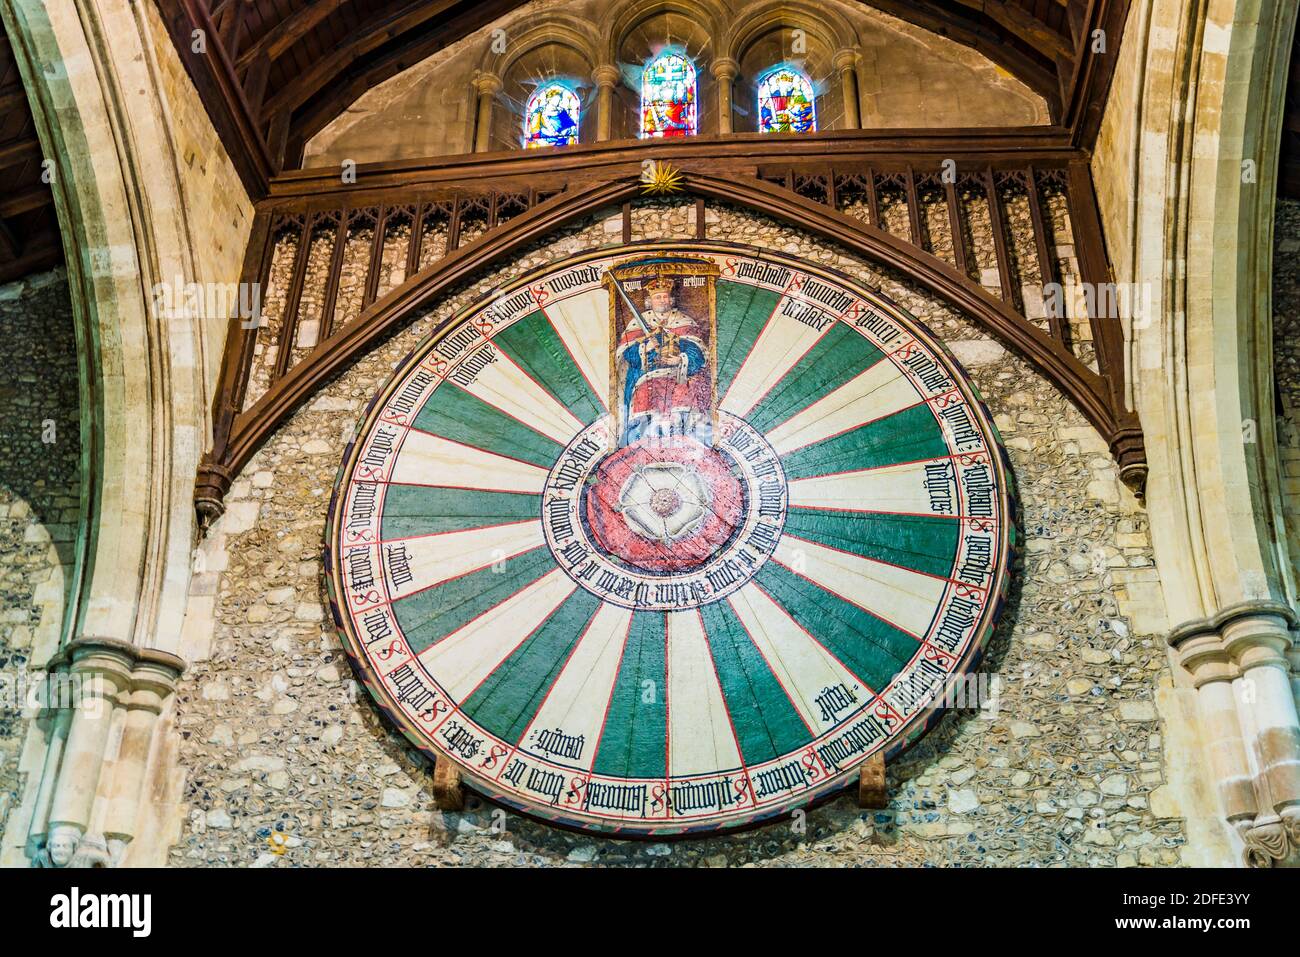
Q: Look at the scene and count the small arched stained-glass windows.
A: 3